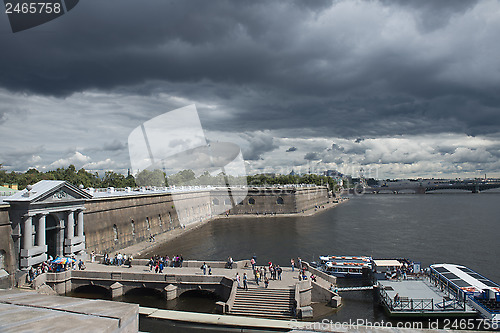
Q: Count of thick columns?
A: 4